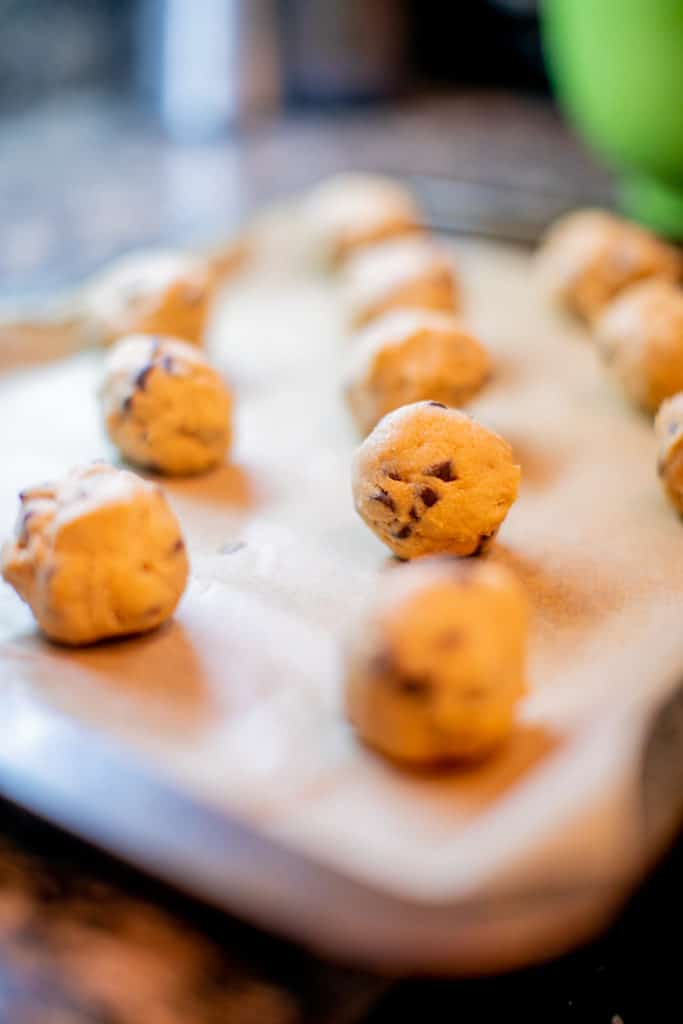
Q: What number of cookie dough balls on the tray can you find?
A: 11